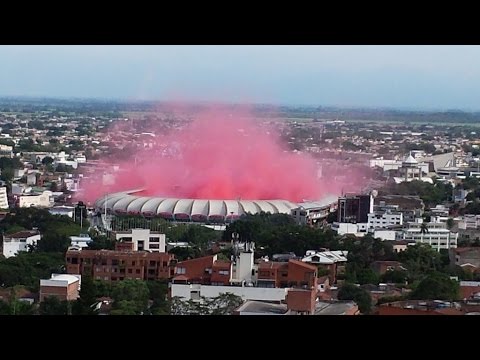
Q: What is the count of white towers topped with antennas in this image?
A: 1